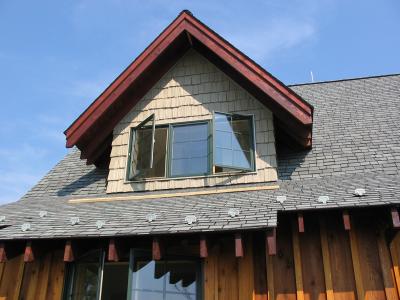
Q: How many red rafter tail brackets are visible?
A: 11